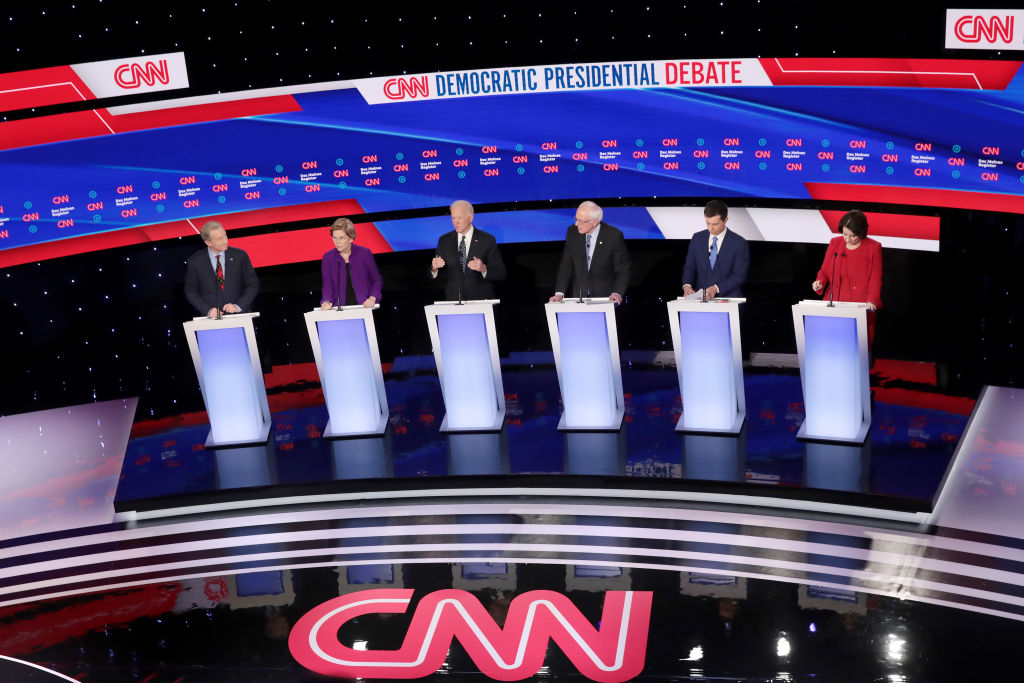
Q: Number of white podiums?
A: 6